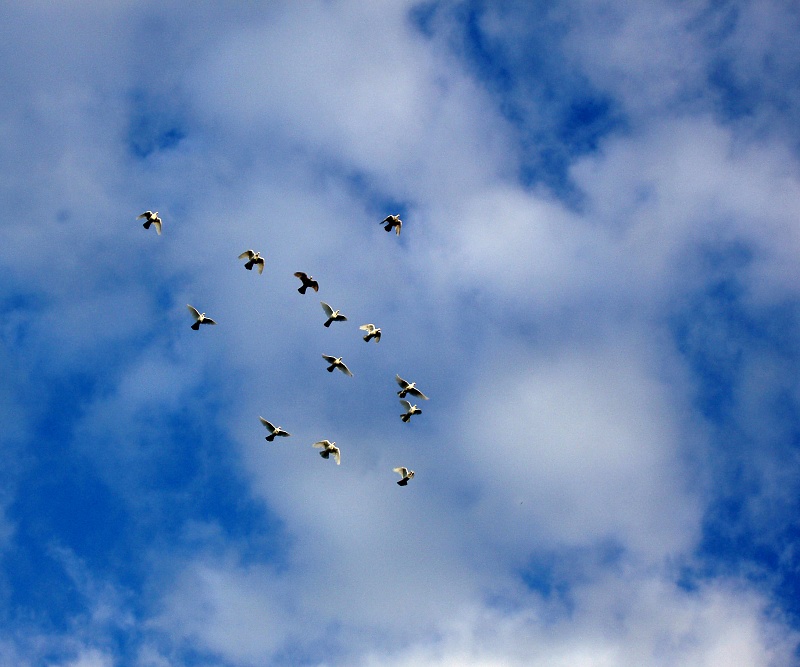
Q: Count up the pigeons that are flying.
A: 13